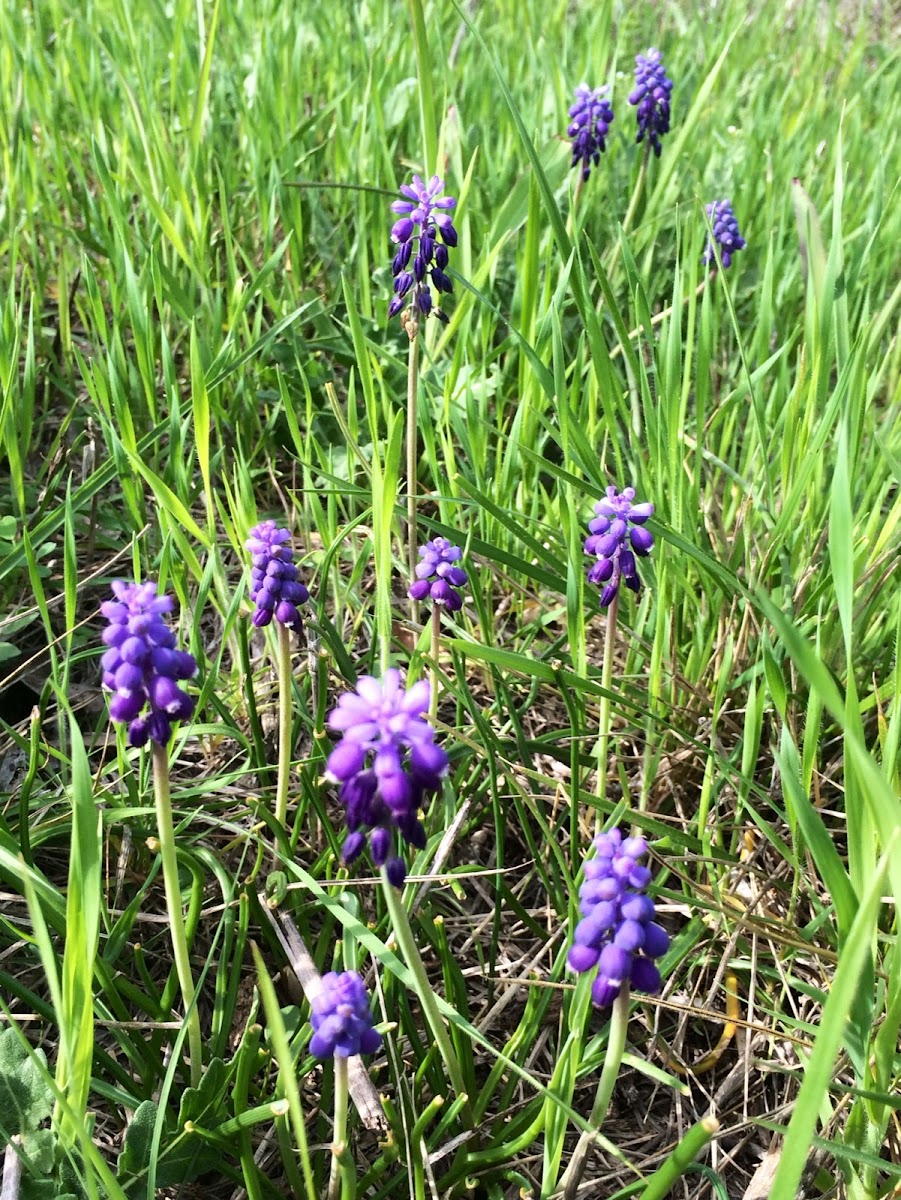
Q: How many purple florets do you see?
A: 11